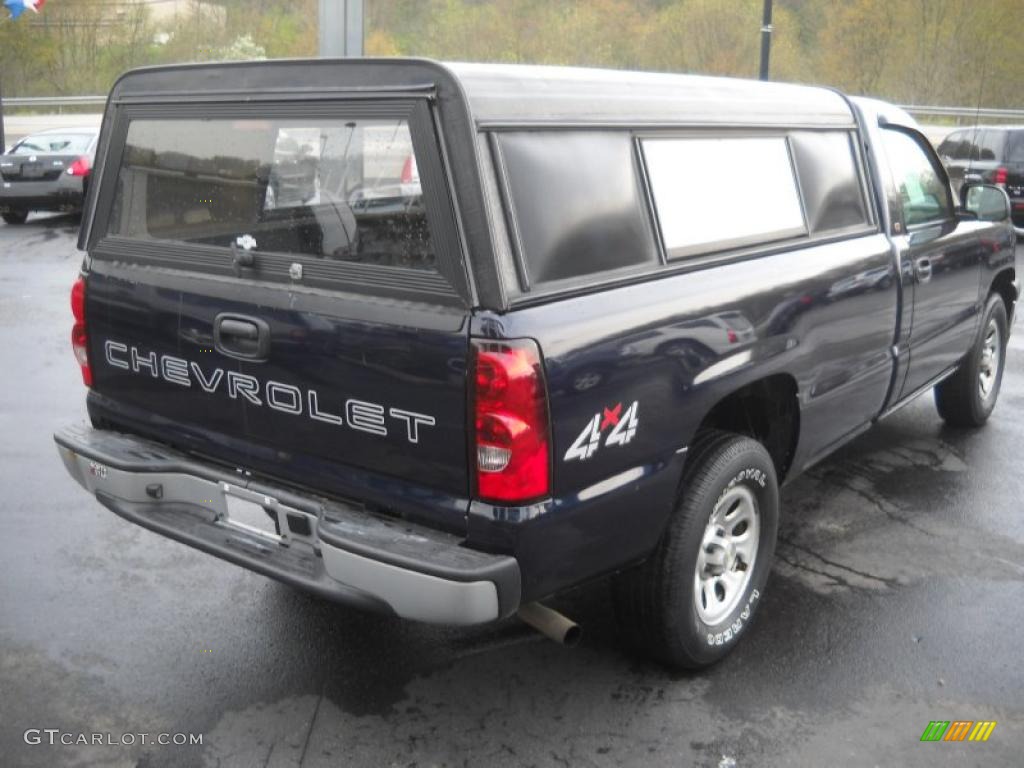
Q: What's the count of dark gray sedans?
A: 1